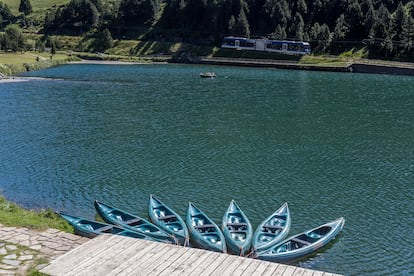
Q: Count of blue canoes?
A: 7